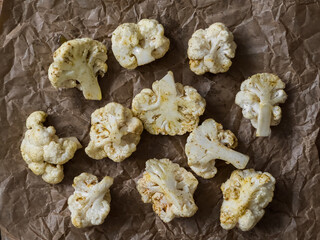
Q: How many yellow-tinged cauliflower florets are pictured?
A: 11